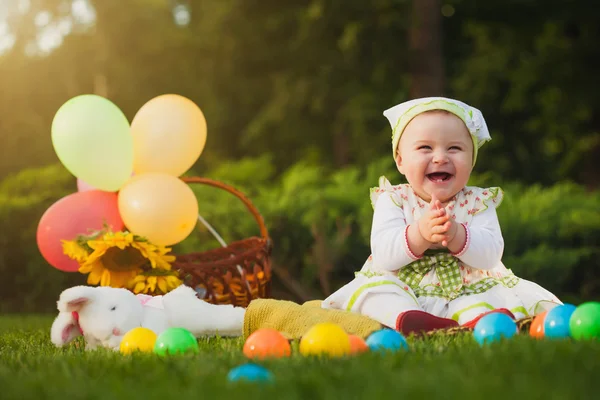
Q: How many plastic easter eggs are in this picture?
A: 11